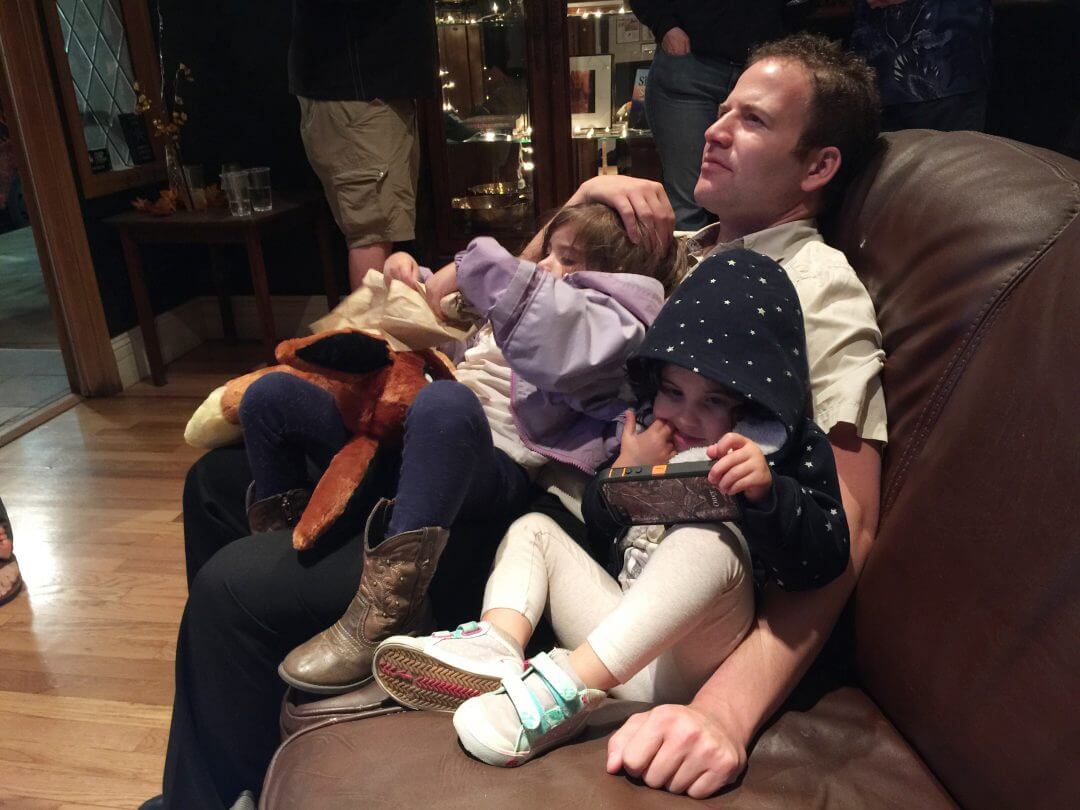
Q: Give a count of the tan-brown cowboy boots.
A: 2